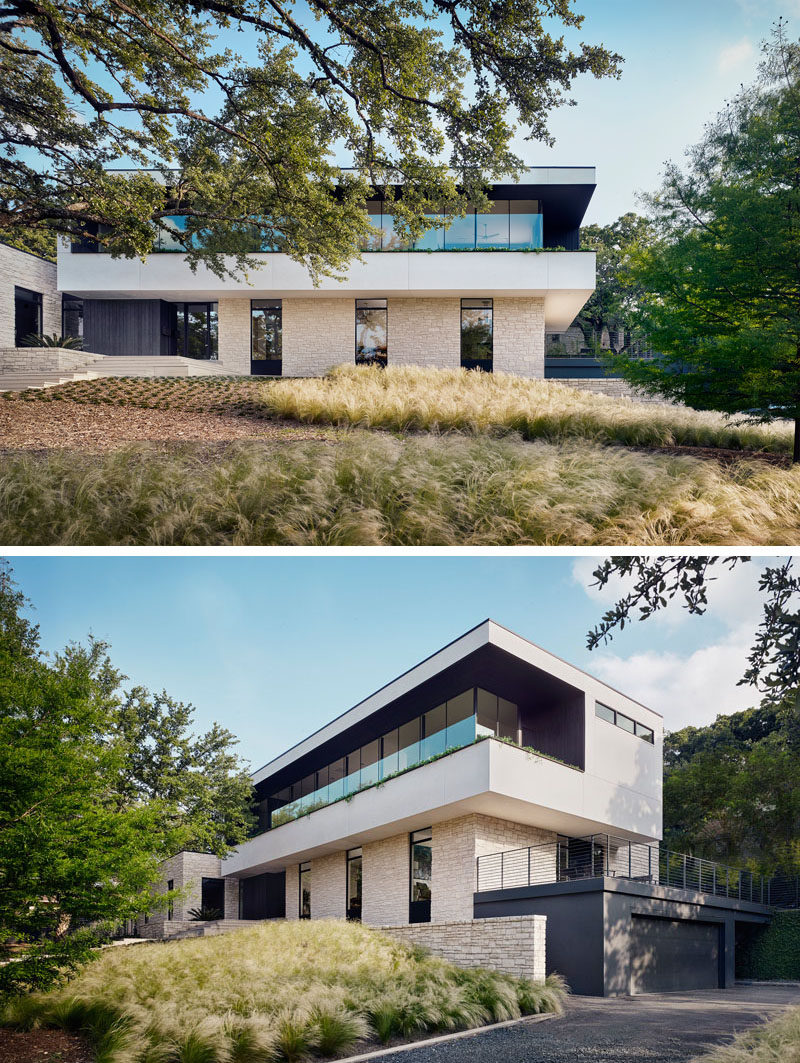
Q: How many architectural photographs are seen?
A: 2